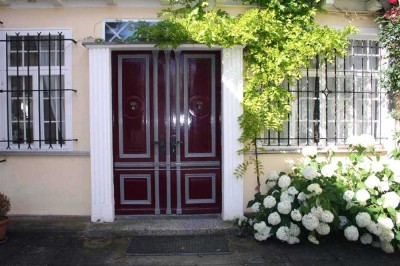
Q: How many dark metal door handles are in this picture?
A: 2